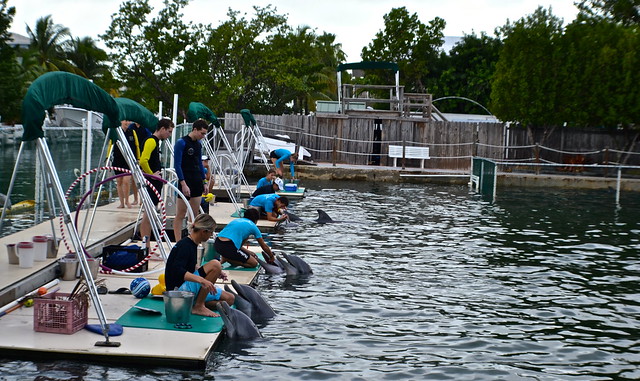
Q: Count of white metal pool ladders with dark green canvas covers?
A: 4